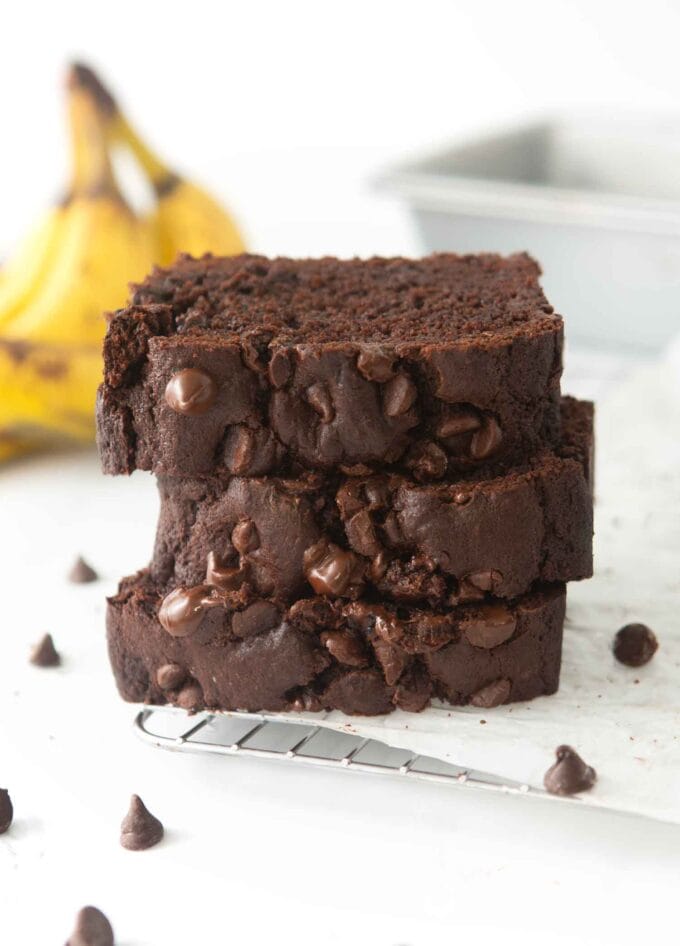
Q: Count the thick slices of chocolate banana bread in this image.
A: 3